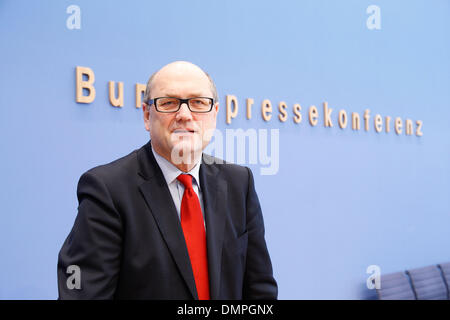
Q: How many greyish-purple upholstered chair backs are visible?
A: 3